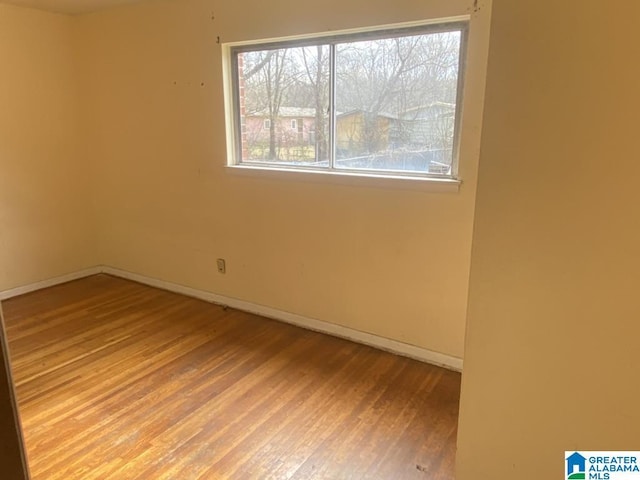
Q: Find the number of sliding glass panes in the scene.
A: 2